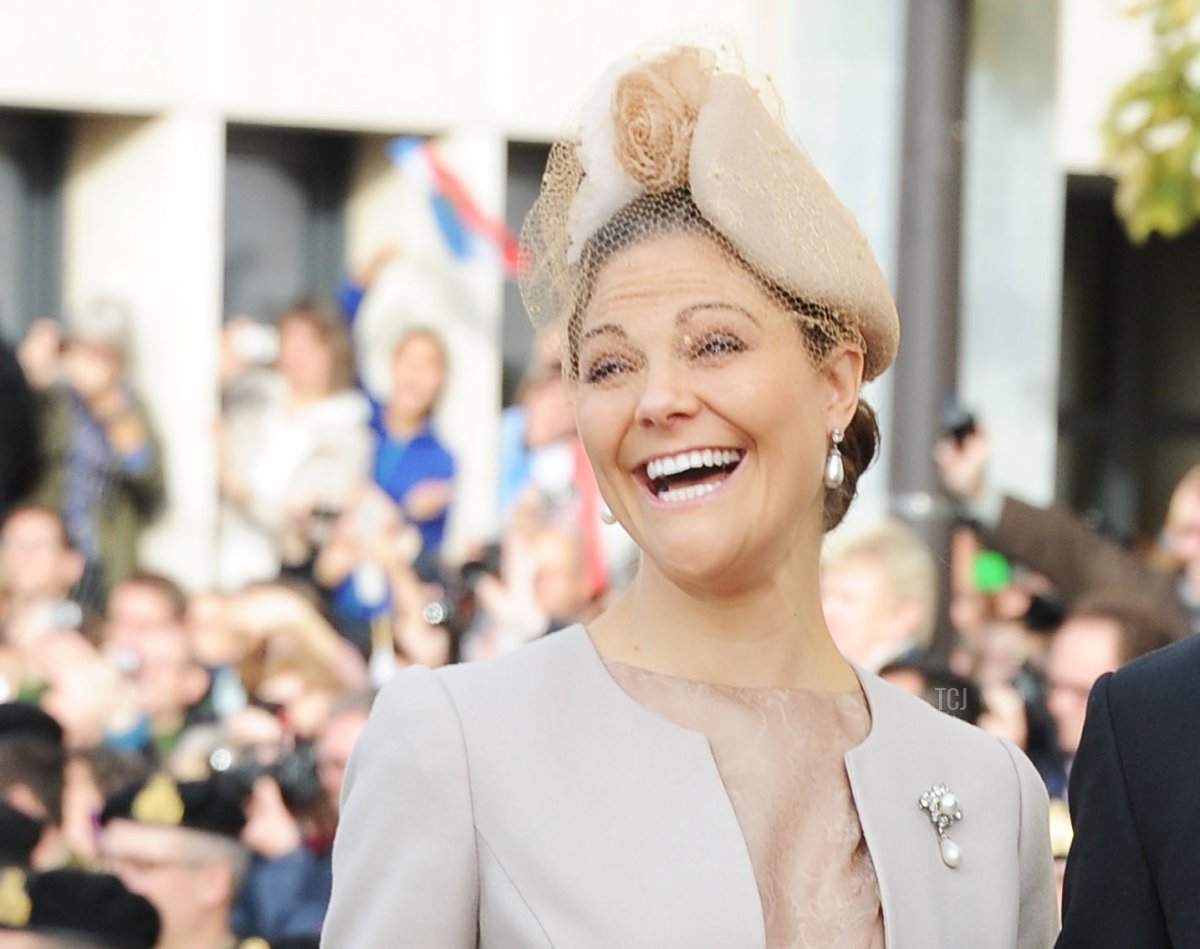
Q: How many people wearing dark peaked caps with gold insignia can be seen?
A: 2